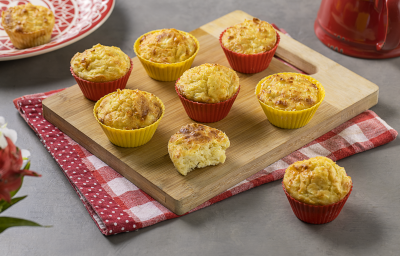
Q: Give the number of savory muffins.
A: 9